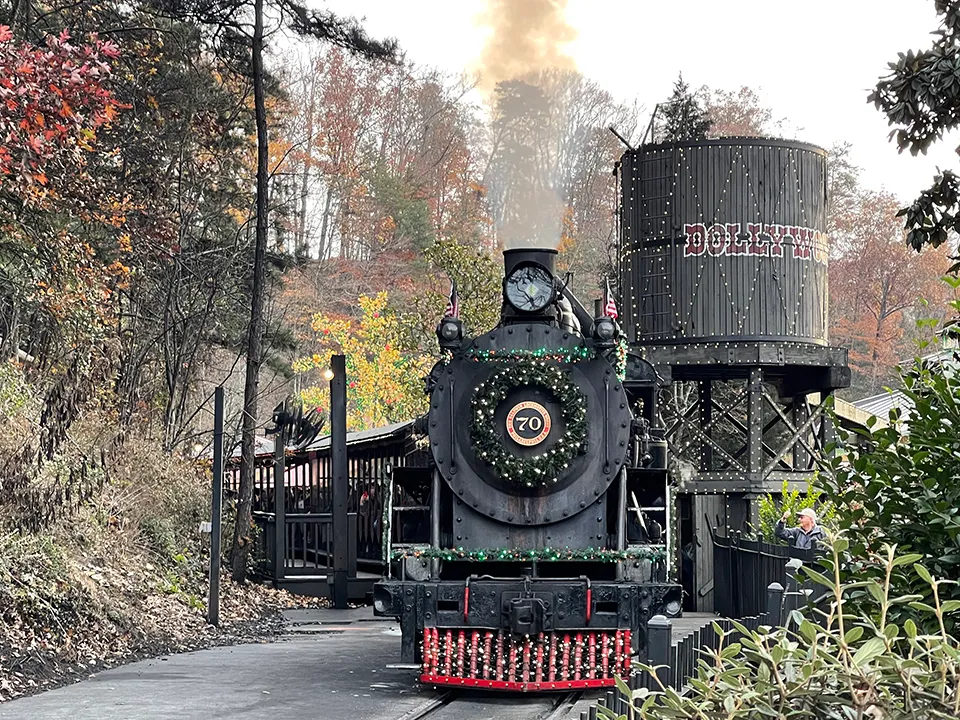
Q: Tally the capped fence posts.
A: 3